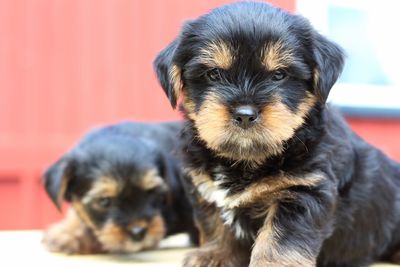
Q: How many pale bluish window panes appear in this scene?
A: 1